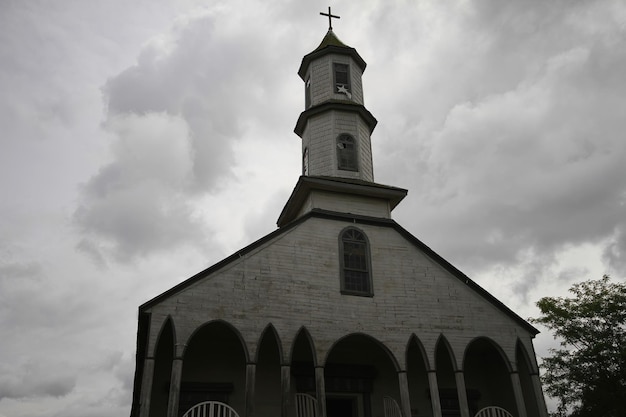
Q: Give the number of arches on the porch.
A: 9